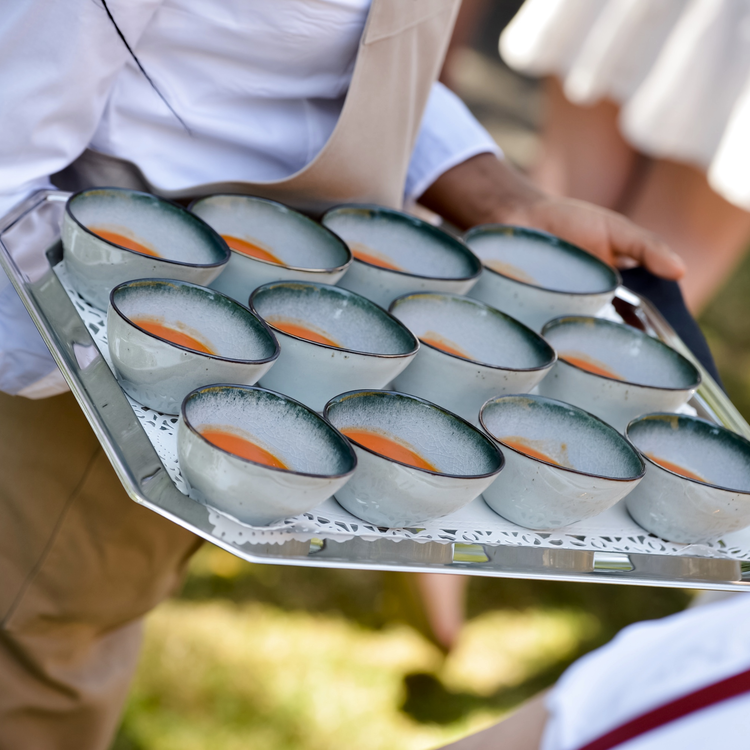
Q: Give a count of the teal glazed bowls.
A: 12